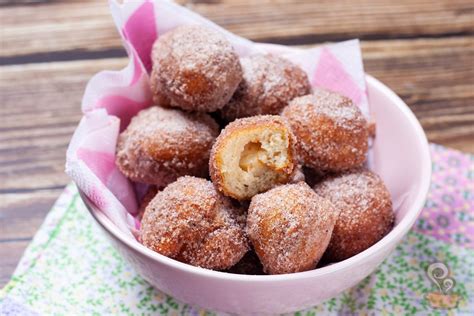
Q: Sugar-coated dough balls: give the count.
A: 8